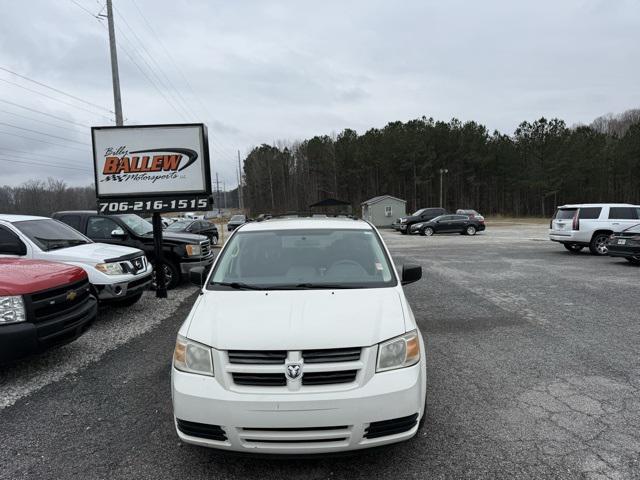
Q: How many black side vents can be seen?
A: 2